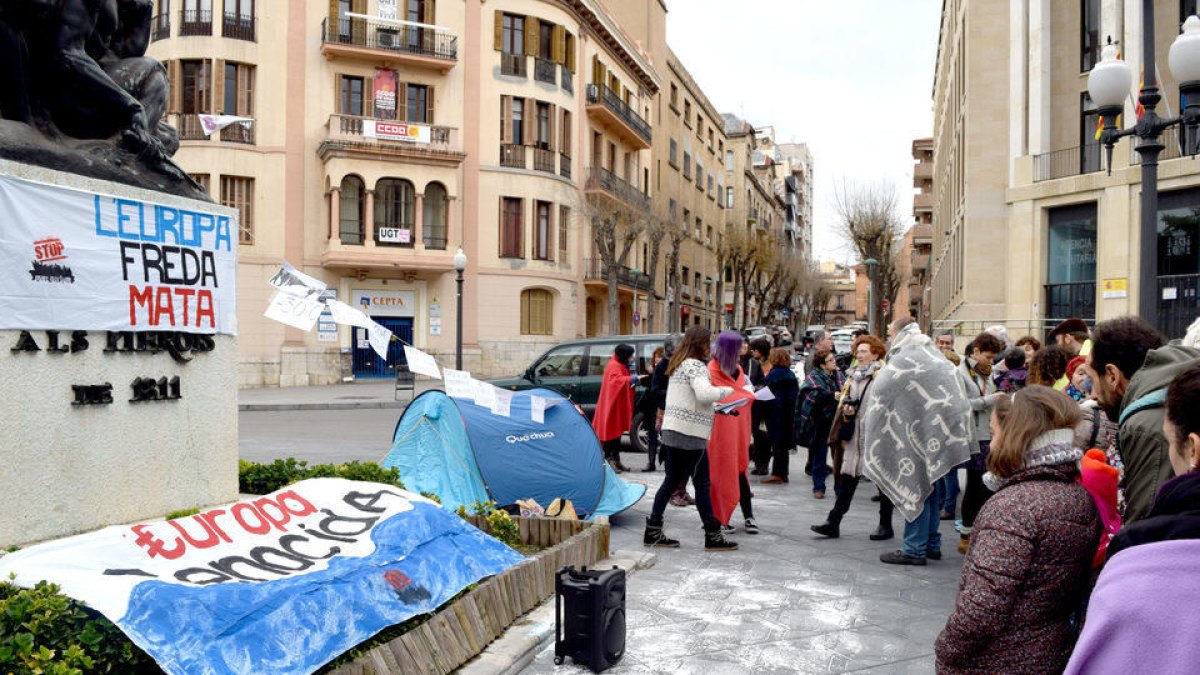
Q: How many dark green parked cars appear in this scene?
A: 1